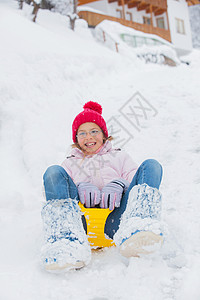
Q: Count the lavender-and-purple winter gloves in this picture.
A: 2